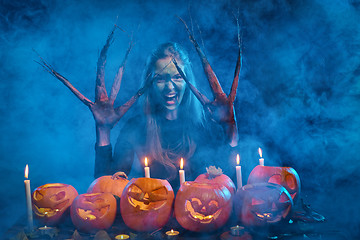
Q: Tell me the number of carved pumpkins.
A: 6